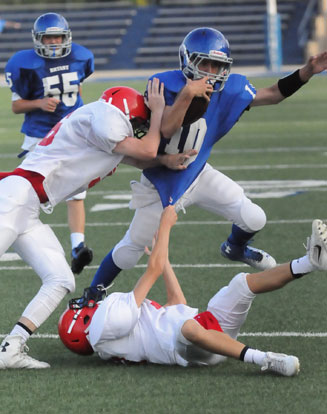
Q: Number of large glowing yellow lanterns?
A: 0